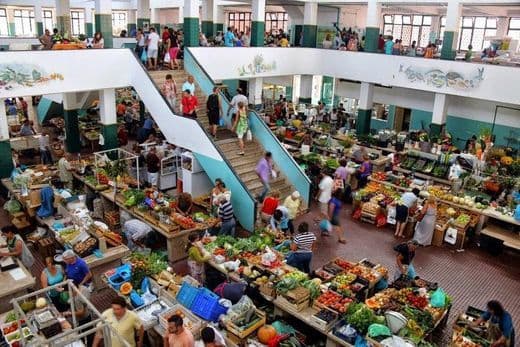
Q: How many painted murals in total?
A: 3